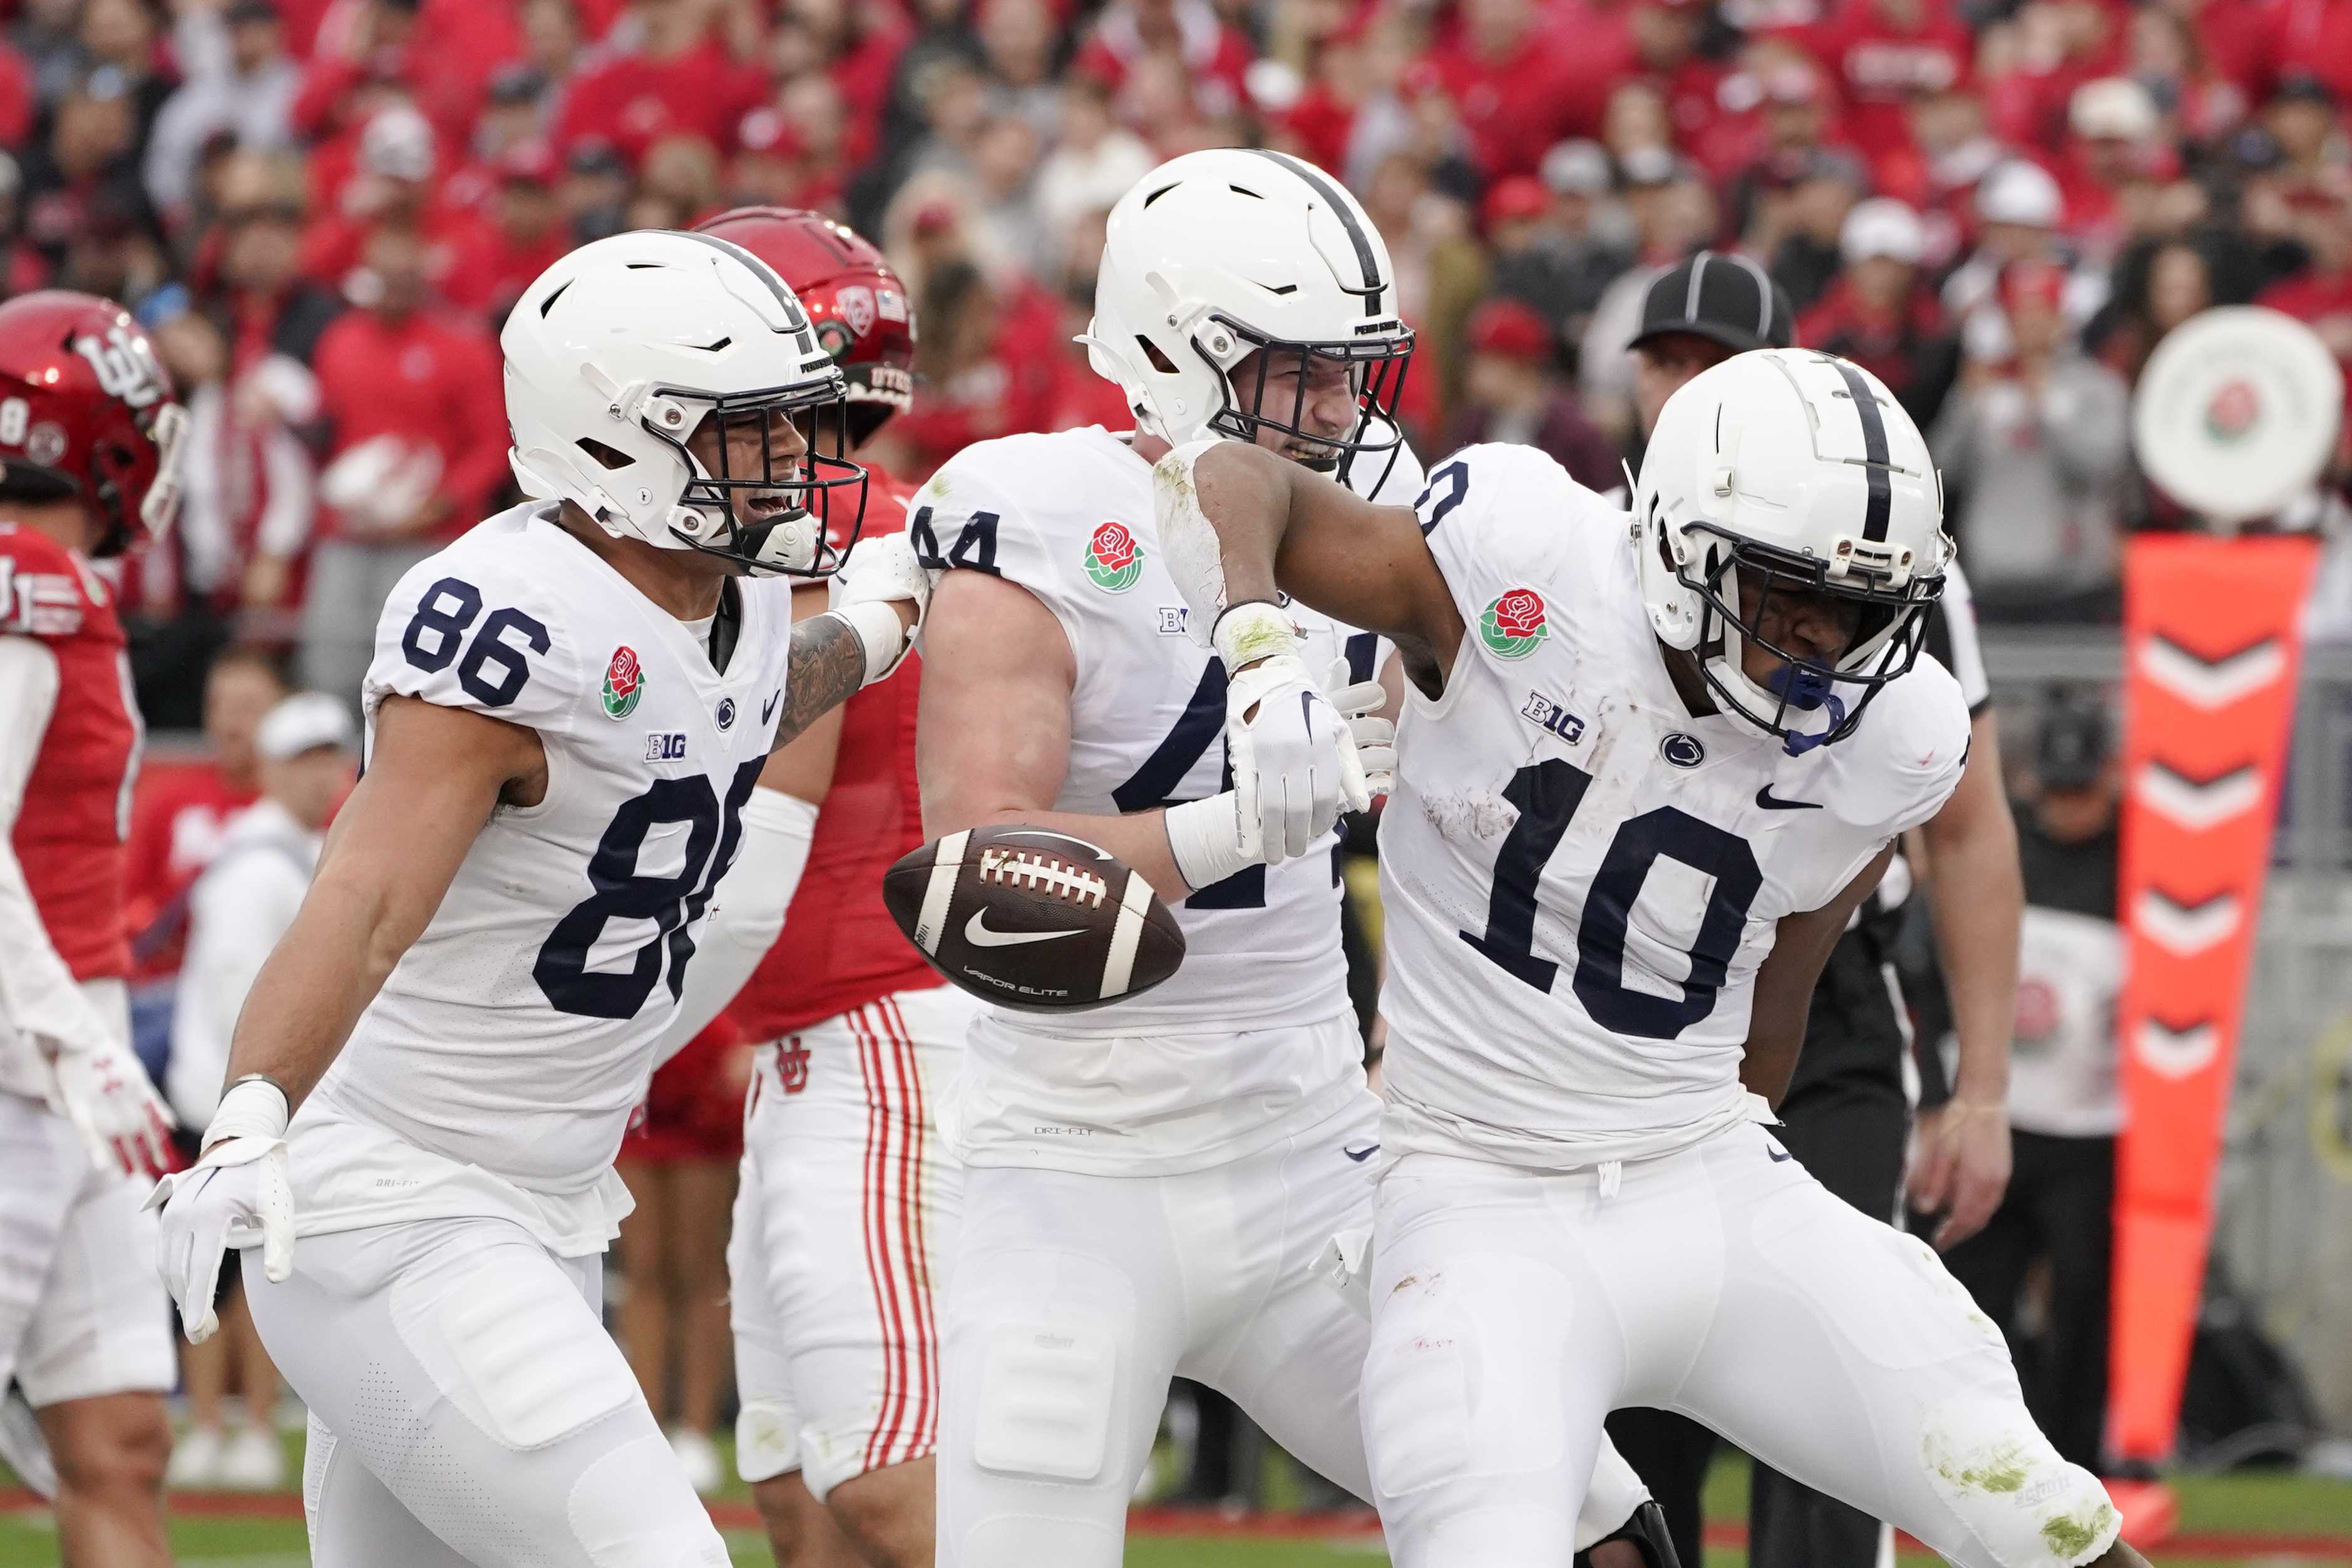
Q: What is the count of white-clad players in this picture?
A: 3